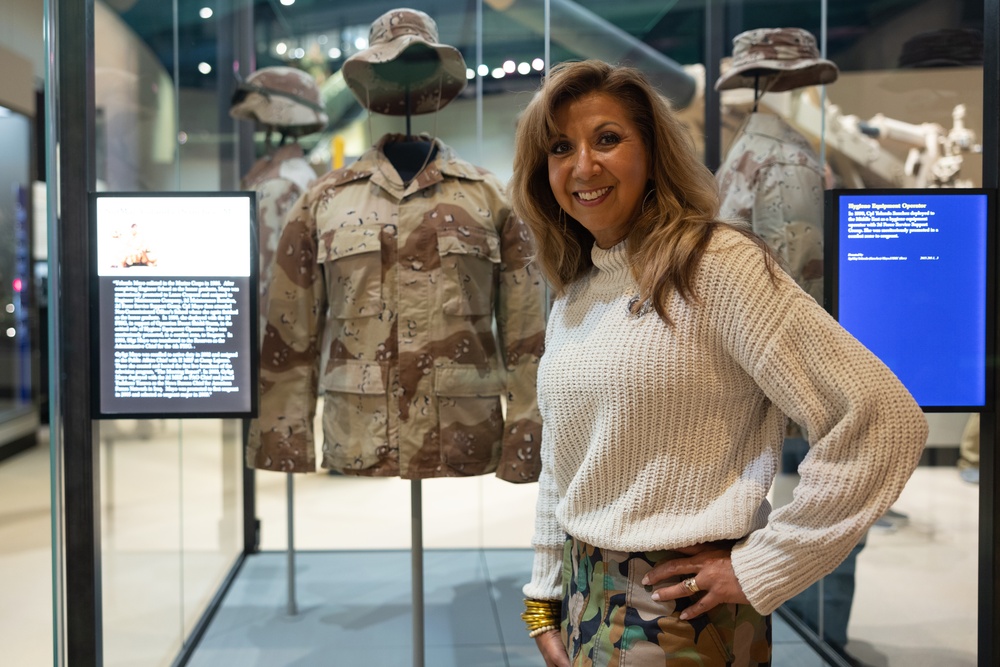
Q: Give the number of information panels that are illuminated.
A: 2